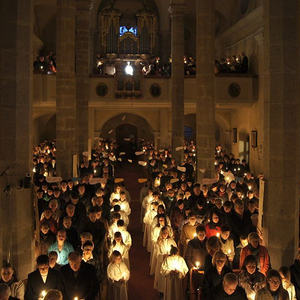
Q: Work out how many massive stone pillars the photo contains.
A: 6